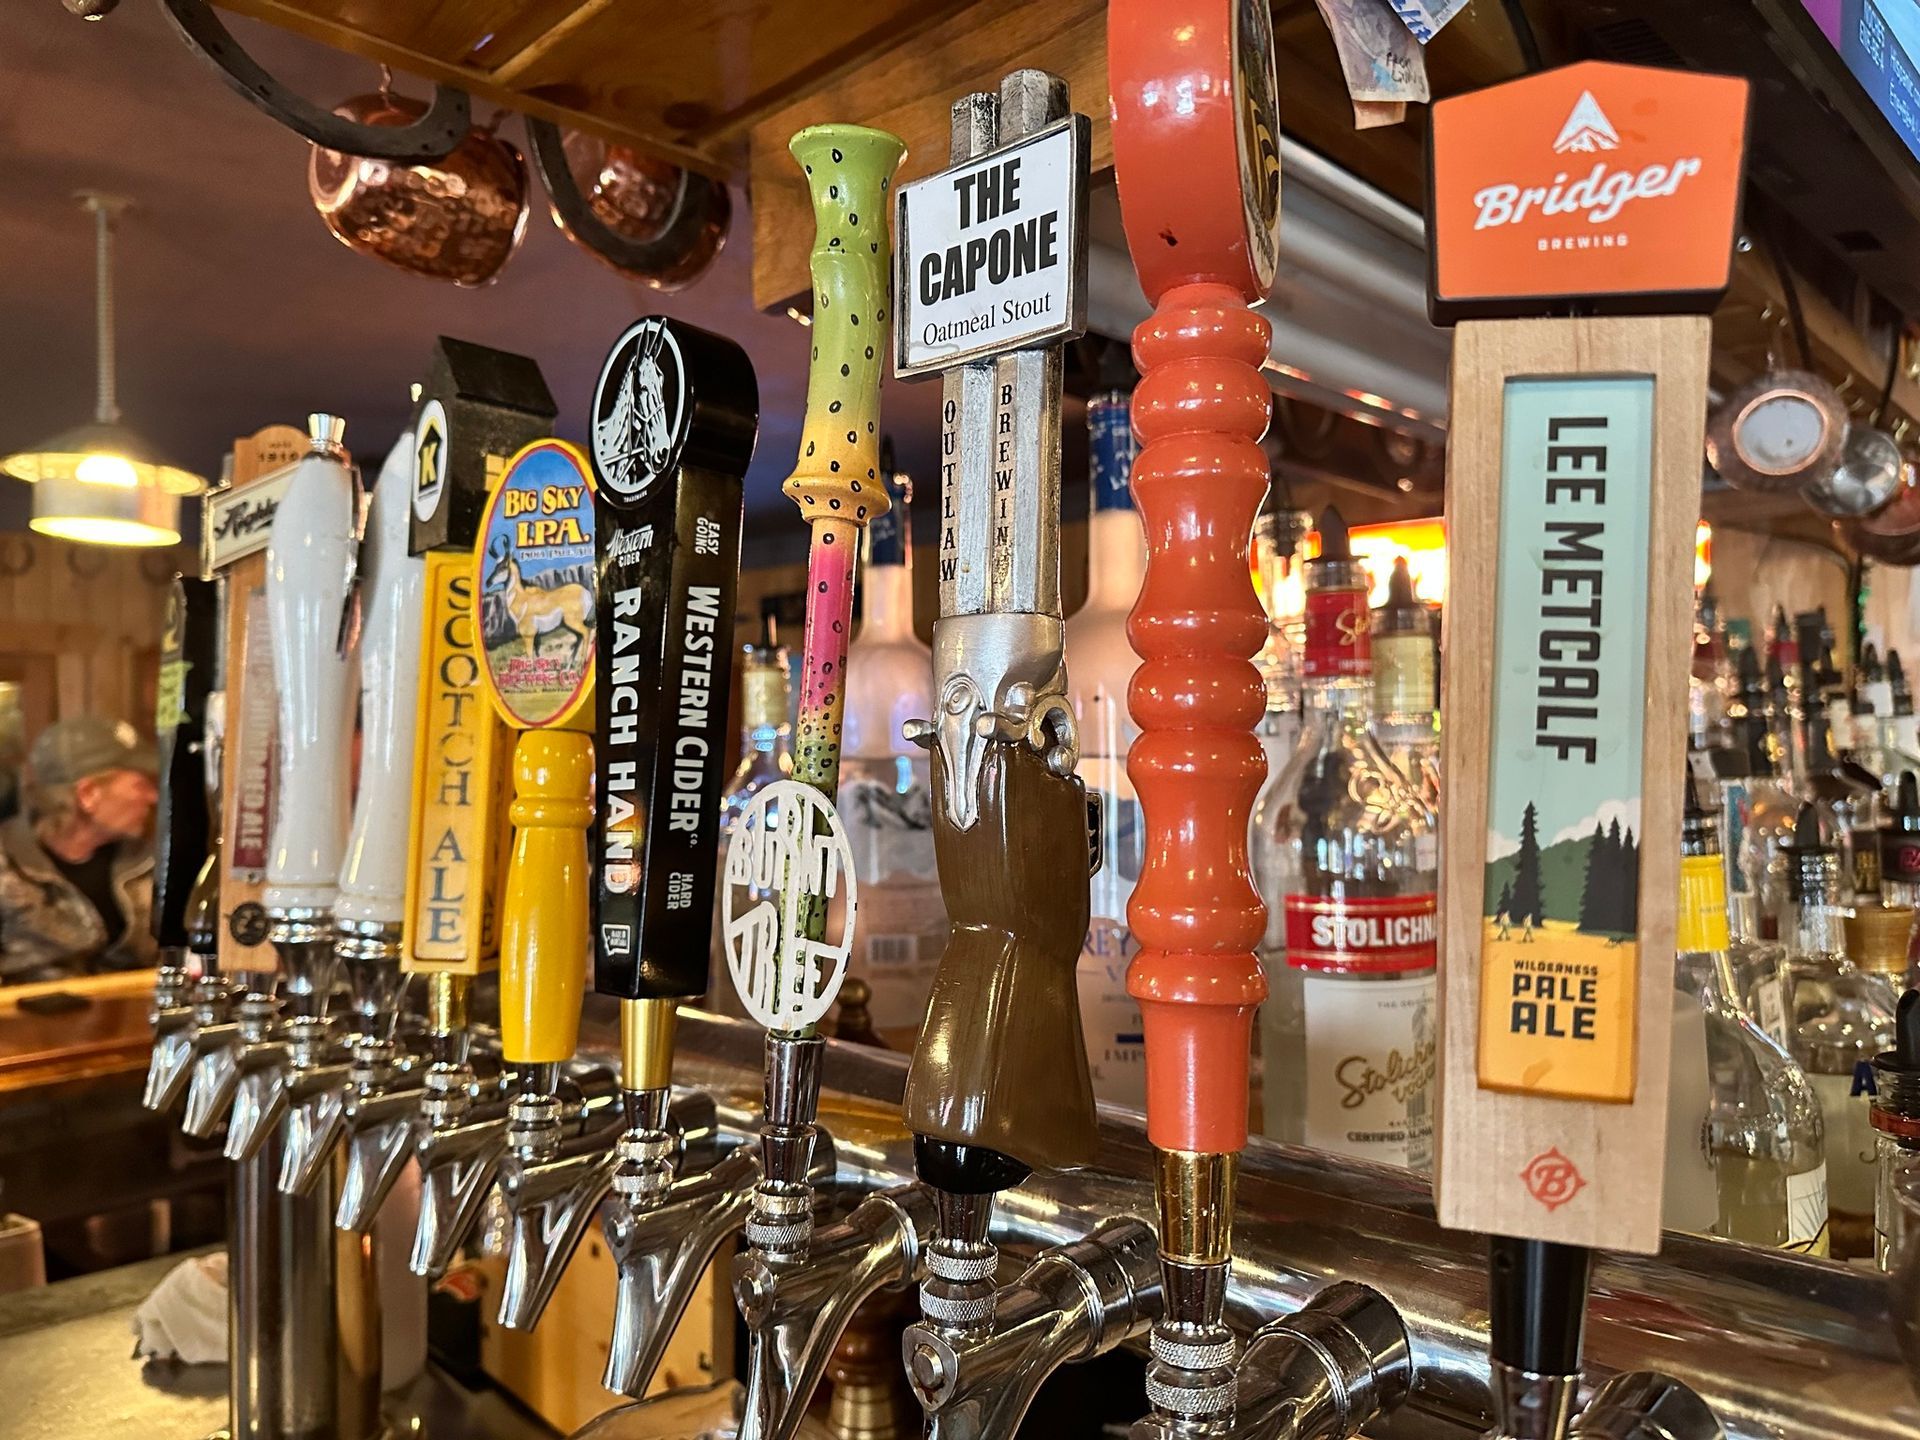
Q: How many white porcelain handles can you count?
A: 2